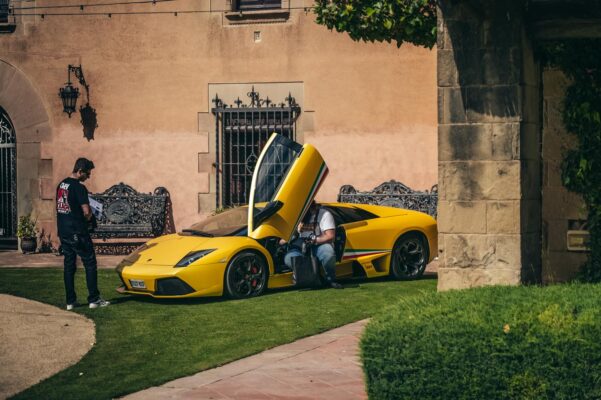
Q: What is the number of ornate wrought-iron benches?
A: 2